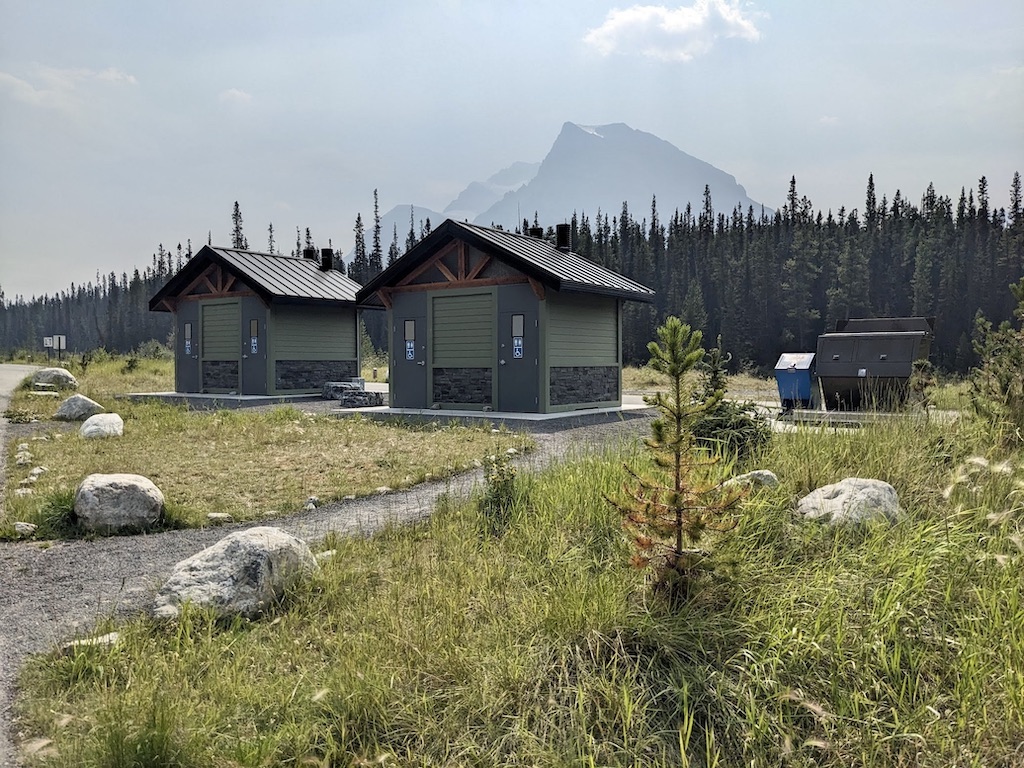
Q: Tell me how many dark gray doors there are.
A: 4